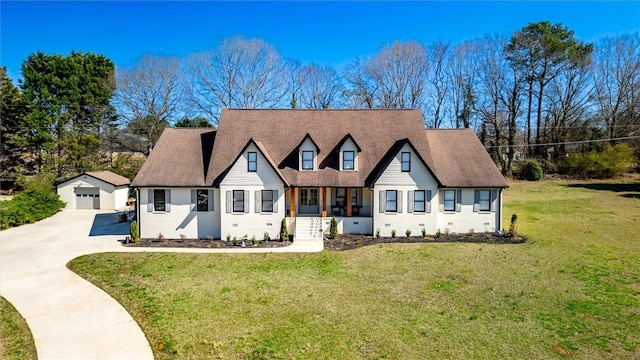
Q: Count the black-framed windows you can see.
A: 14